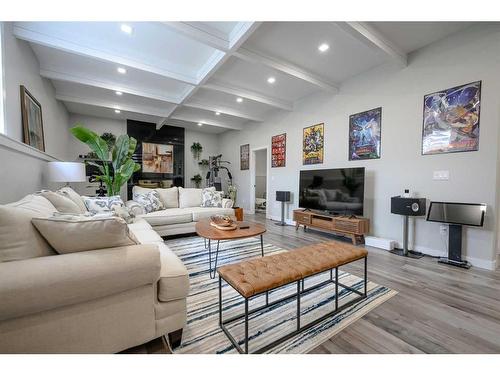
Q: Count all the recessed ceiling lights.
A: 9